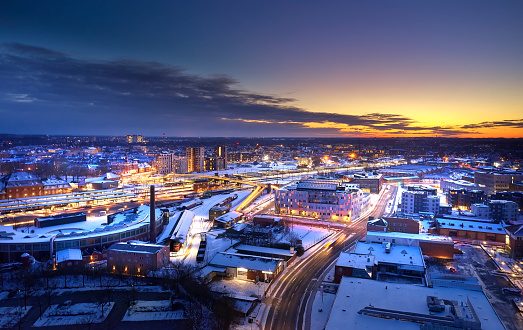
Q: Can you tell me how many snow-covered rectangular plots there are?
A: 3